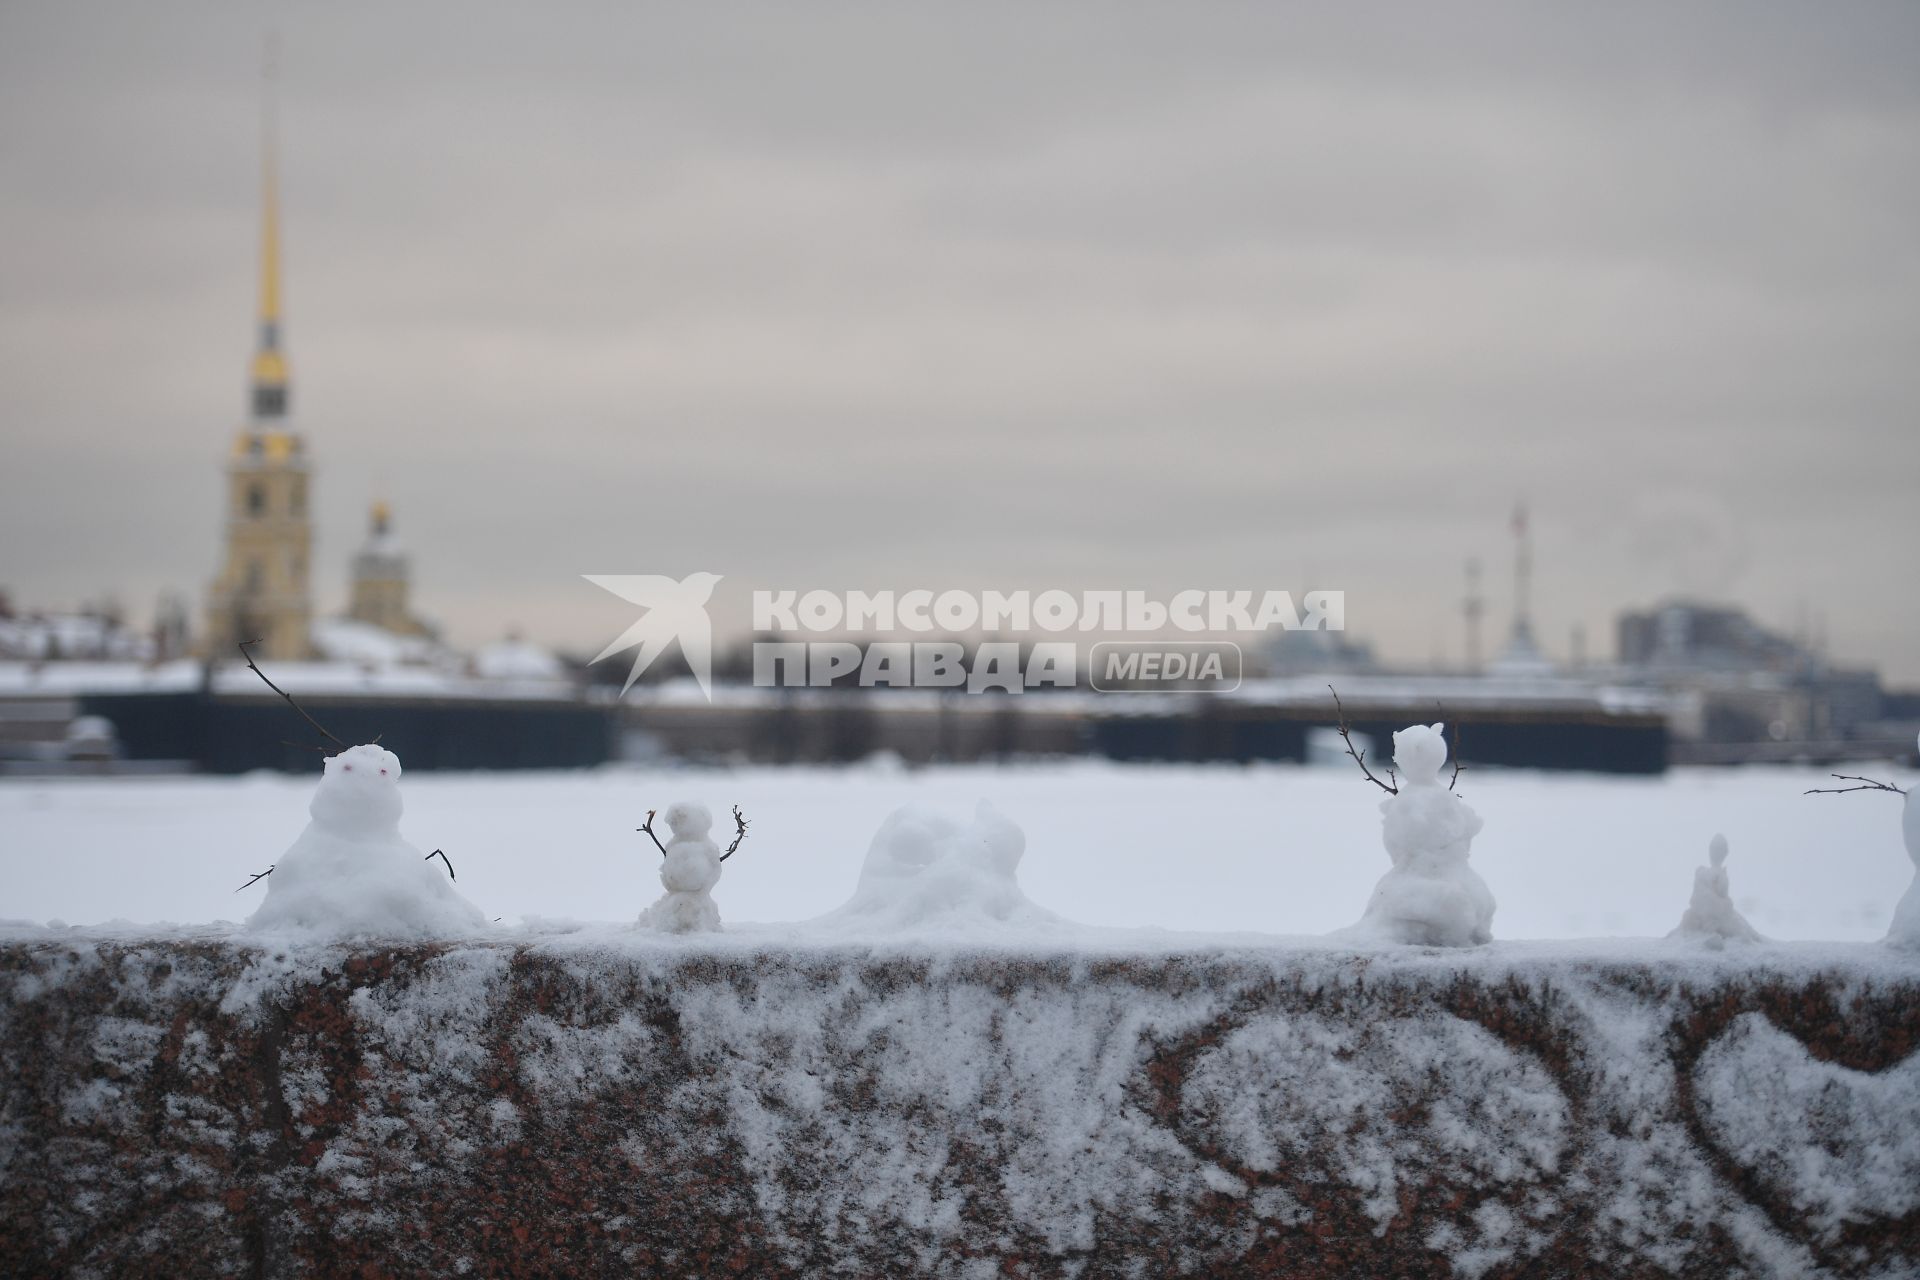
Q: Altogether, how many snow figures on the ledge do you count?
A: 6